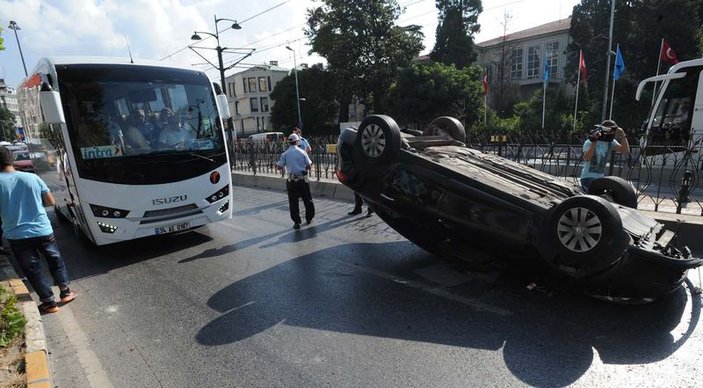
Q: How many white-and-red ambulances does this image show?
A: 0